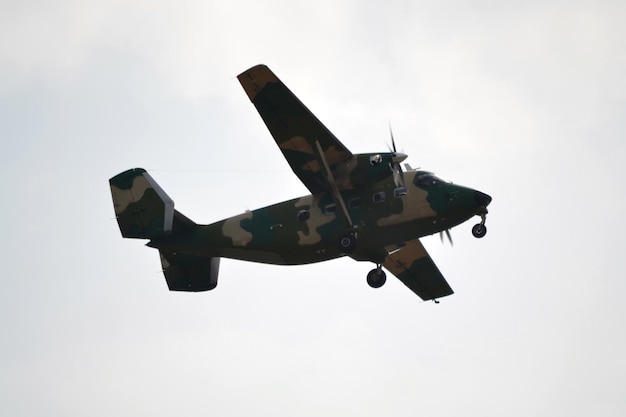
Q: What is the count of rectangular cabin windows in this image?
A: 5